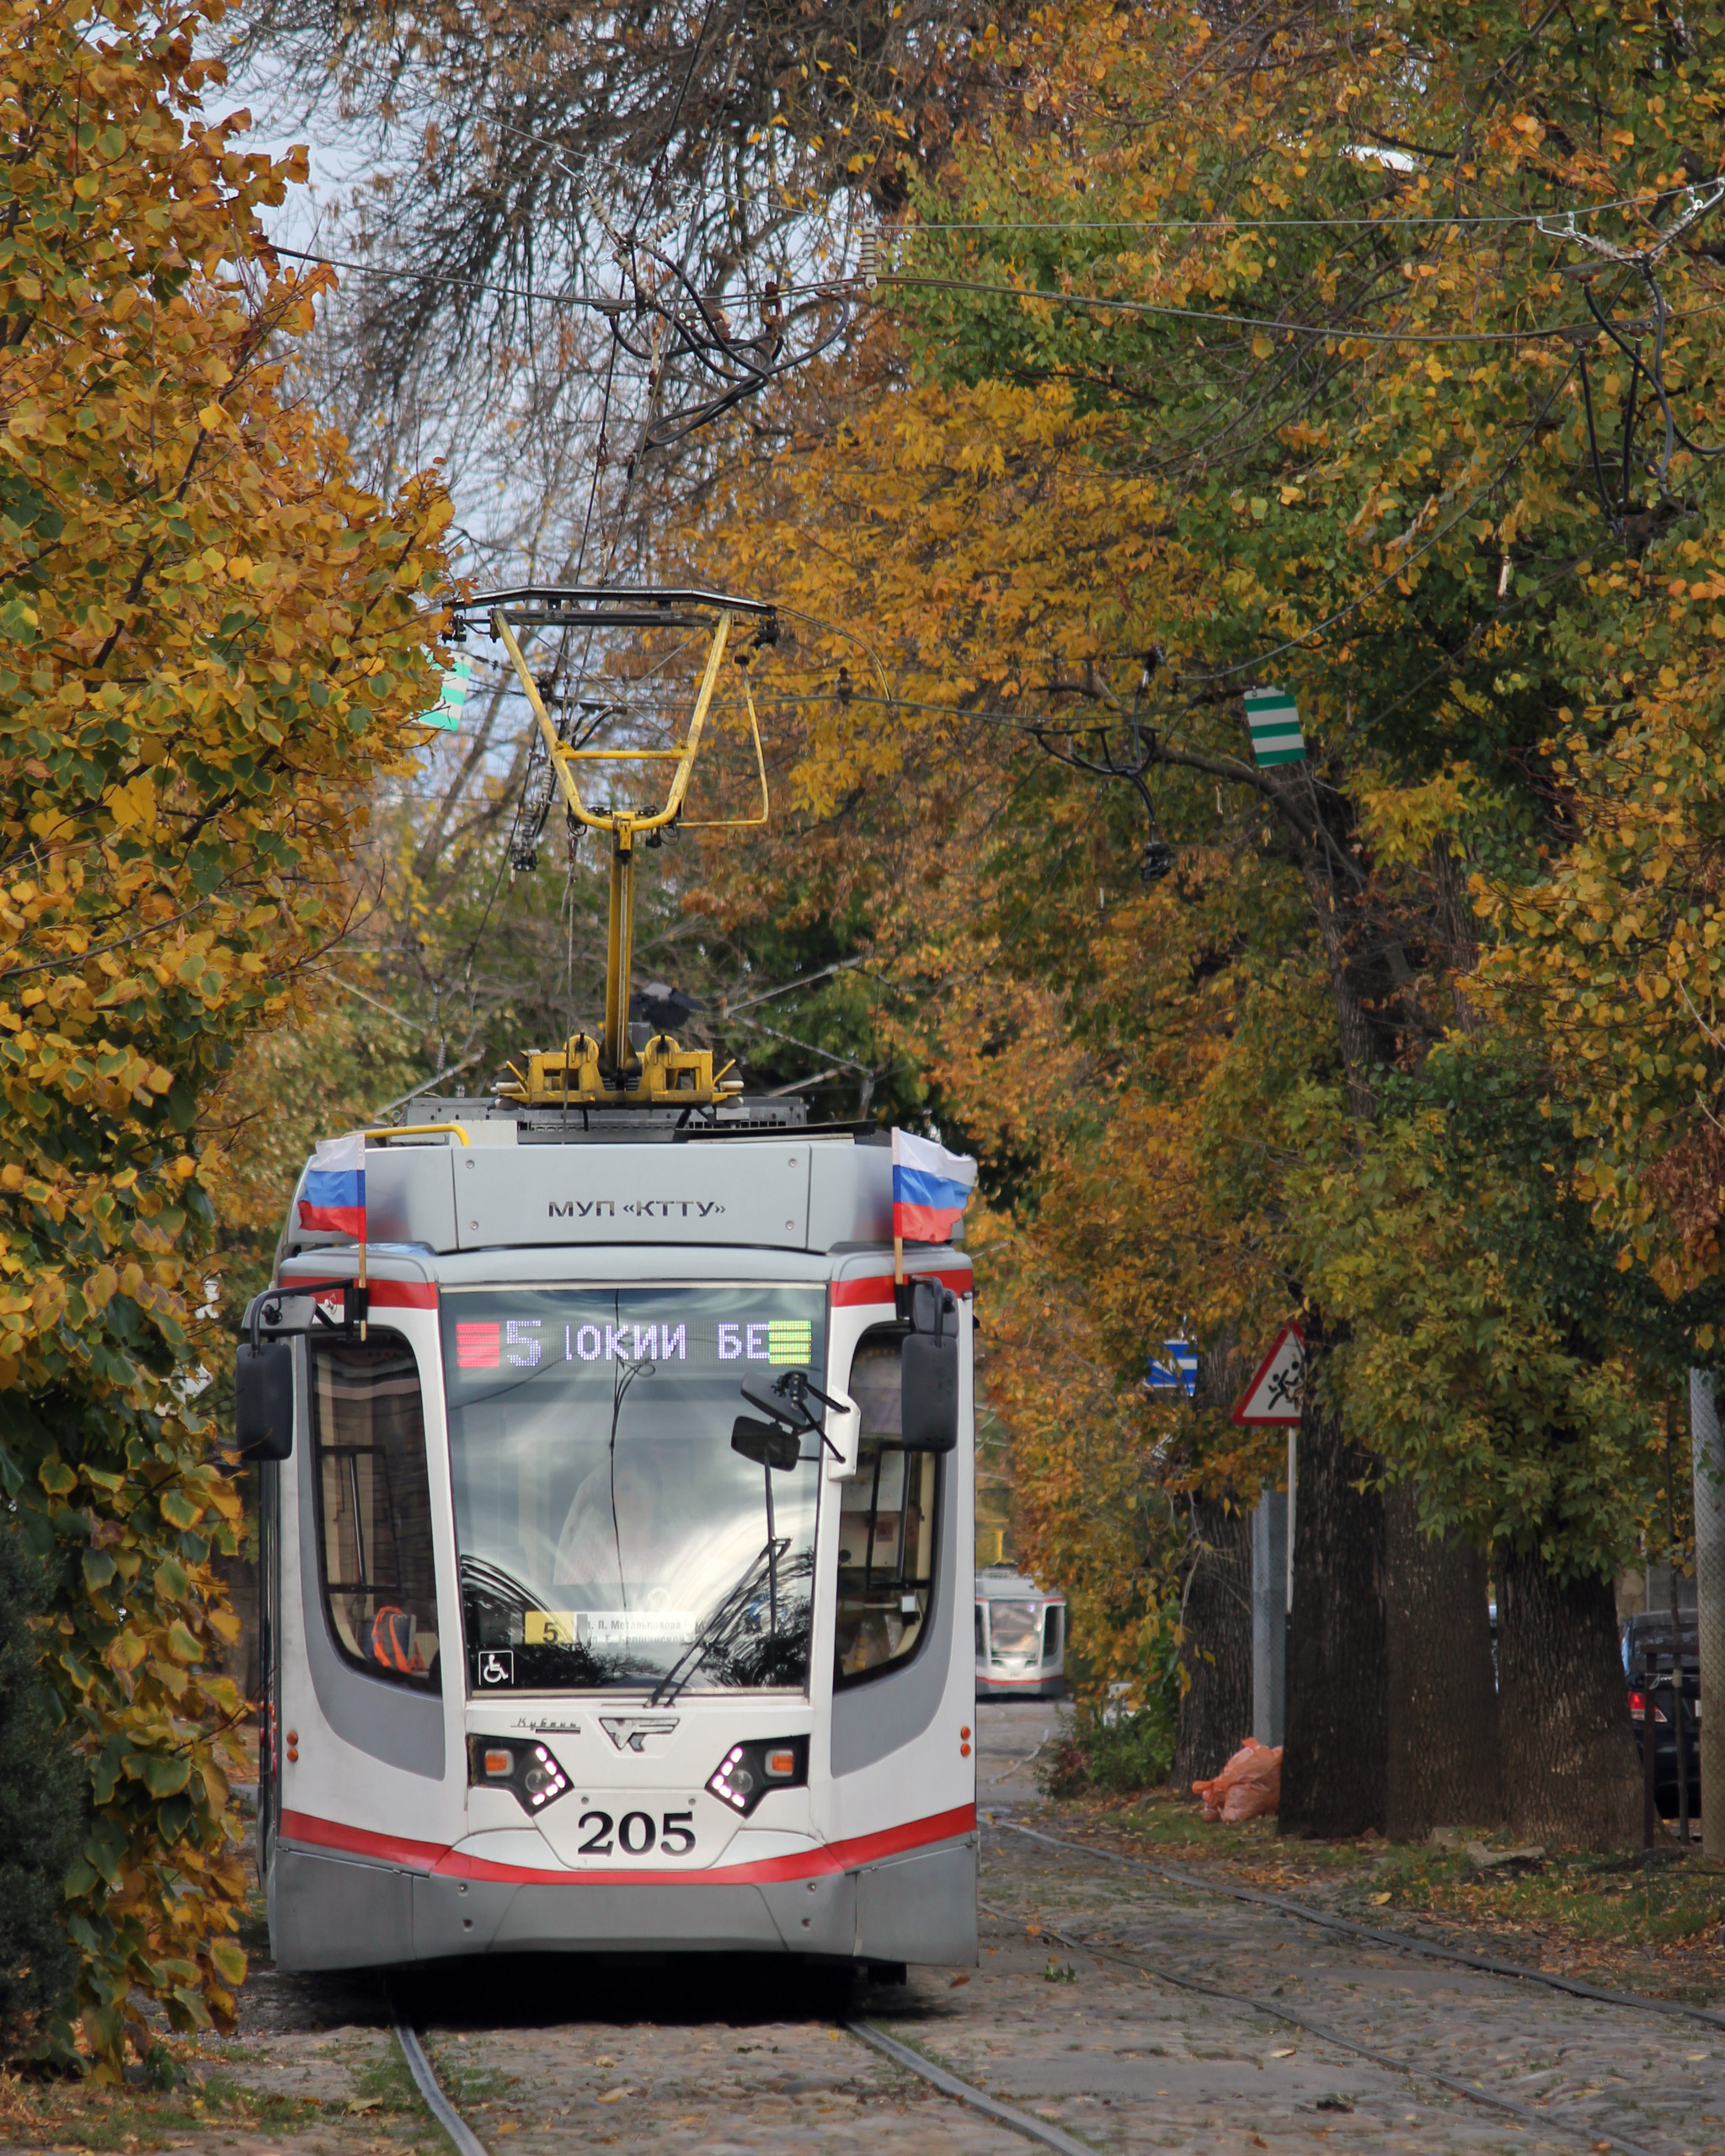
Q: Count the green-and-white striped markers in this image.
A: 2